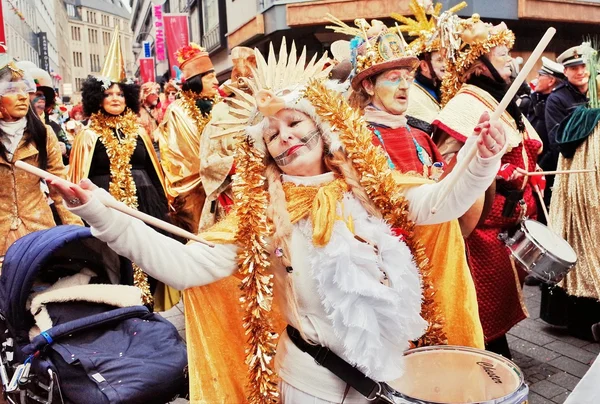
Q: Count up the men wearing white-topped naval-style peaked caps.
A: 2